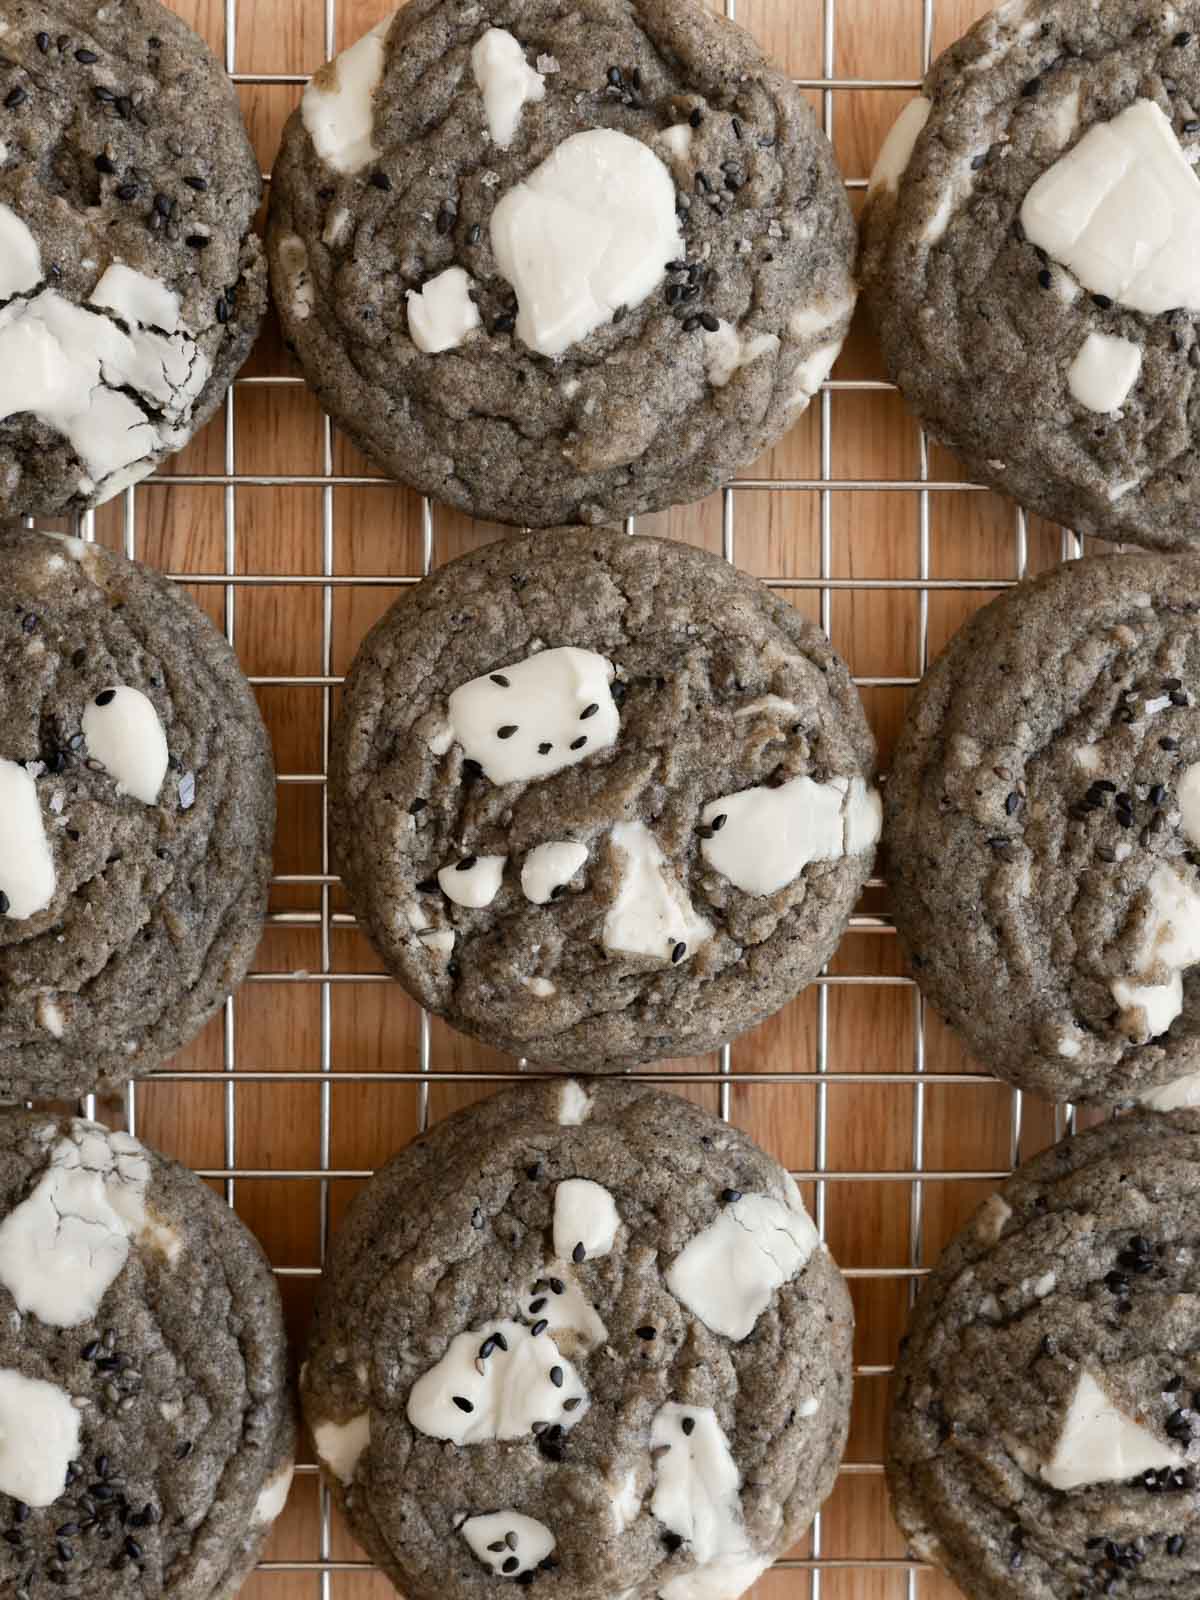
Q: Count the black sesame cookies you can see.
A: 9